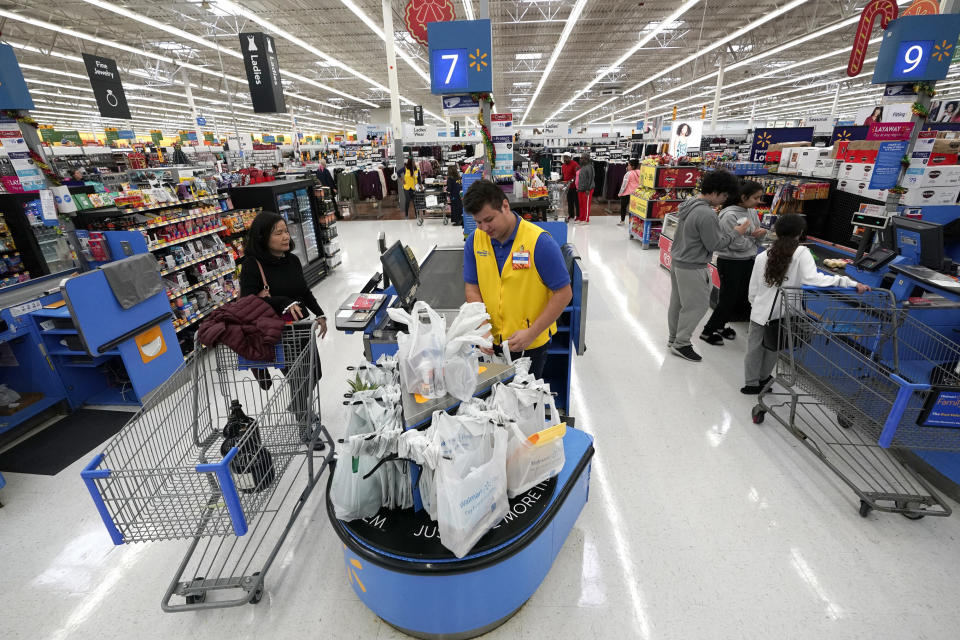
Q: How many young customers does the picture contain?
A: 3